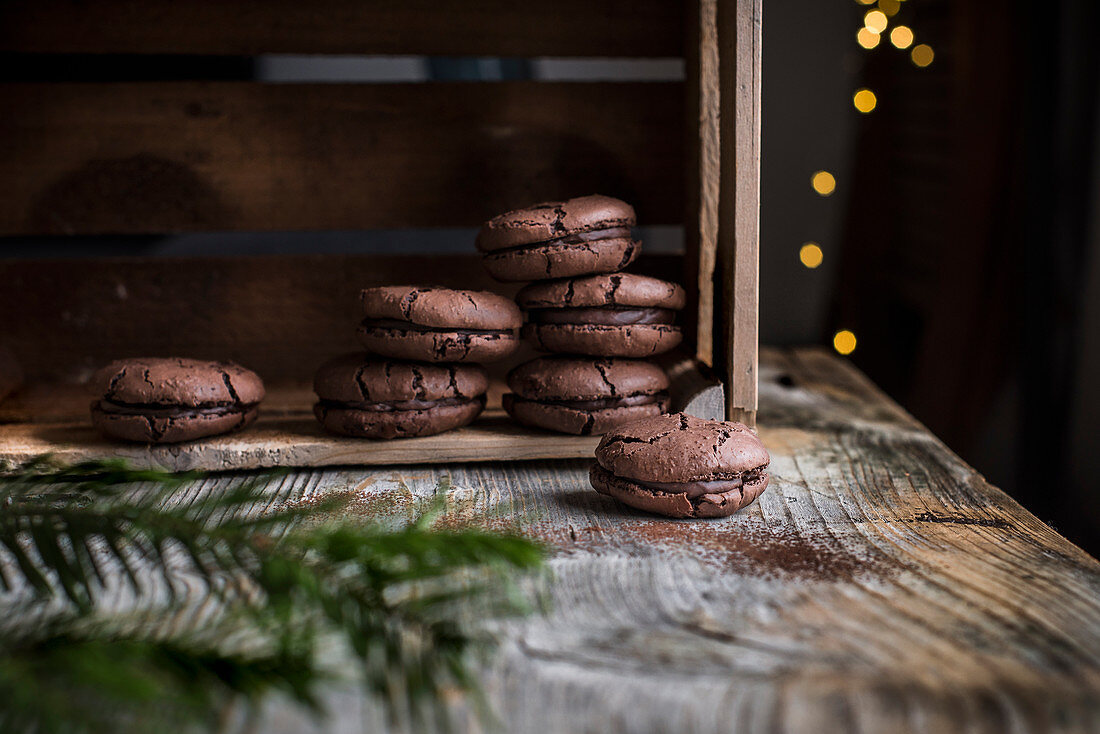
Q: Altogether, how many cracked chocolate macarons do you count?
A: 7